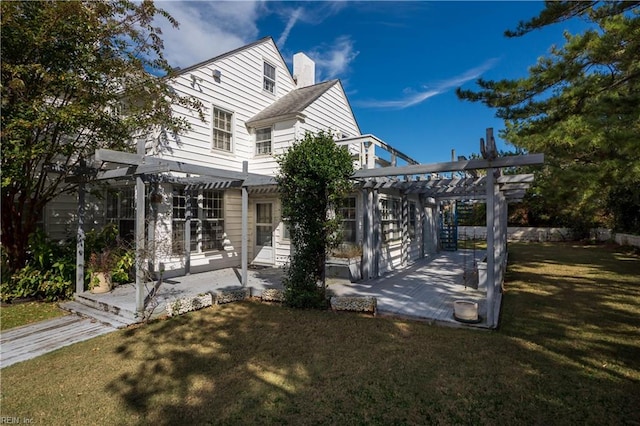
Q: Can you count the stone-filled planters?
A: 4